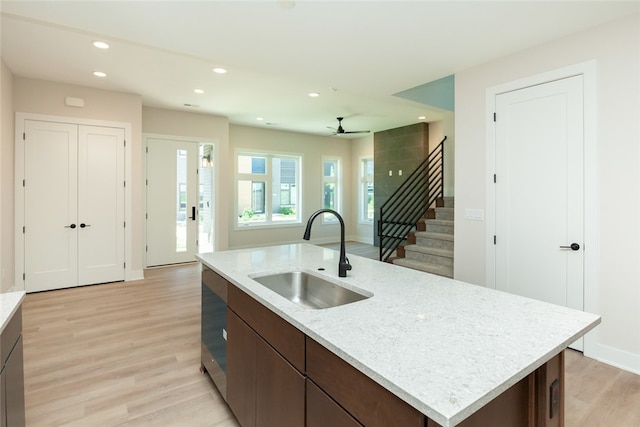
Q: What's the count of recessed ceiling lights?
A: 7